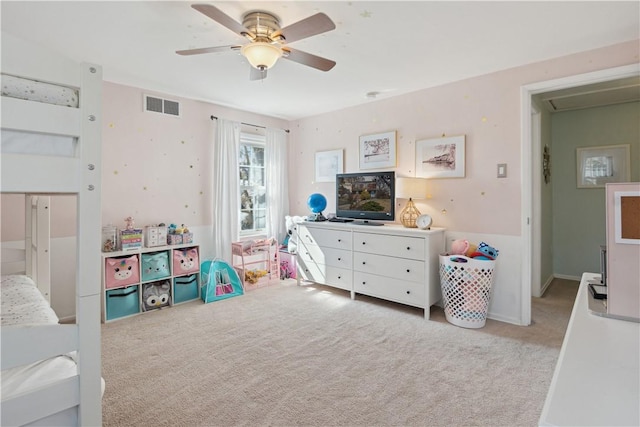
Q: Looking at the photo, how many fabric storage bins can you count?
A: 6